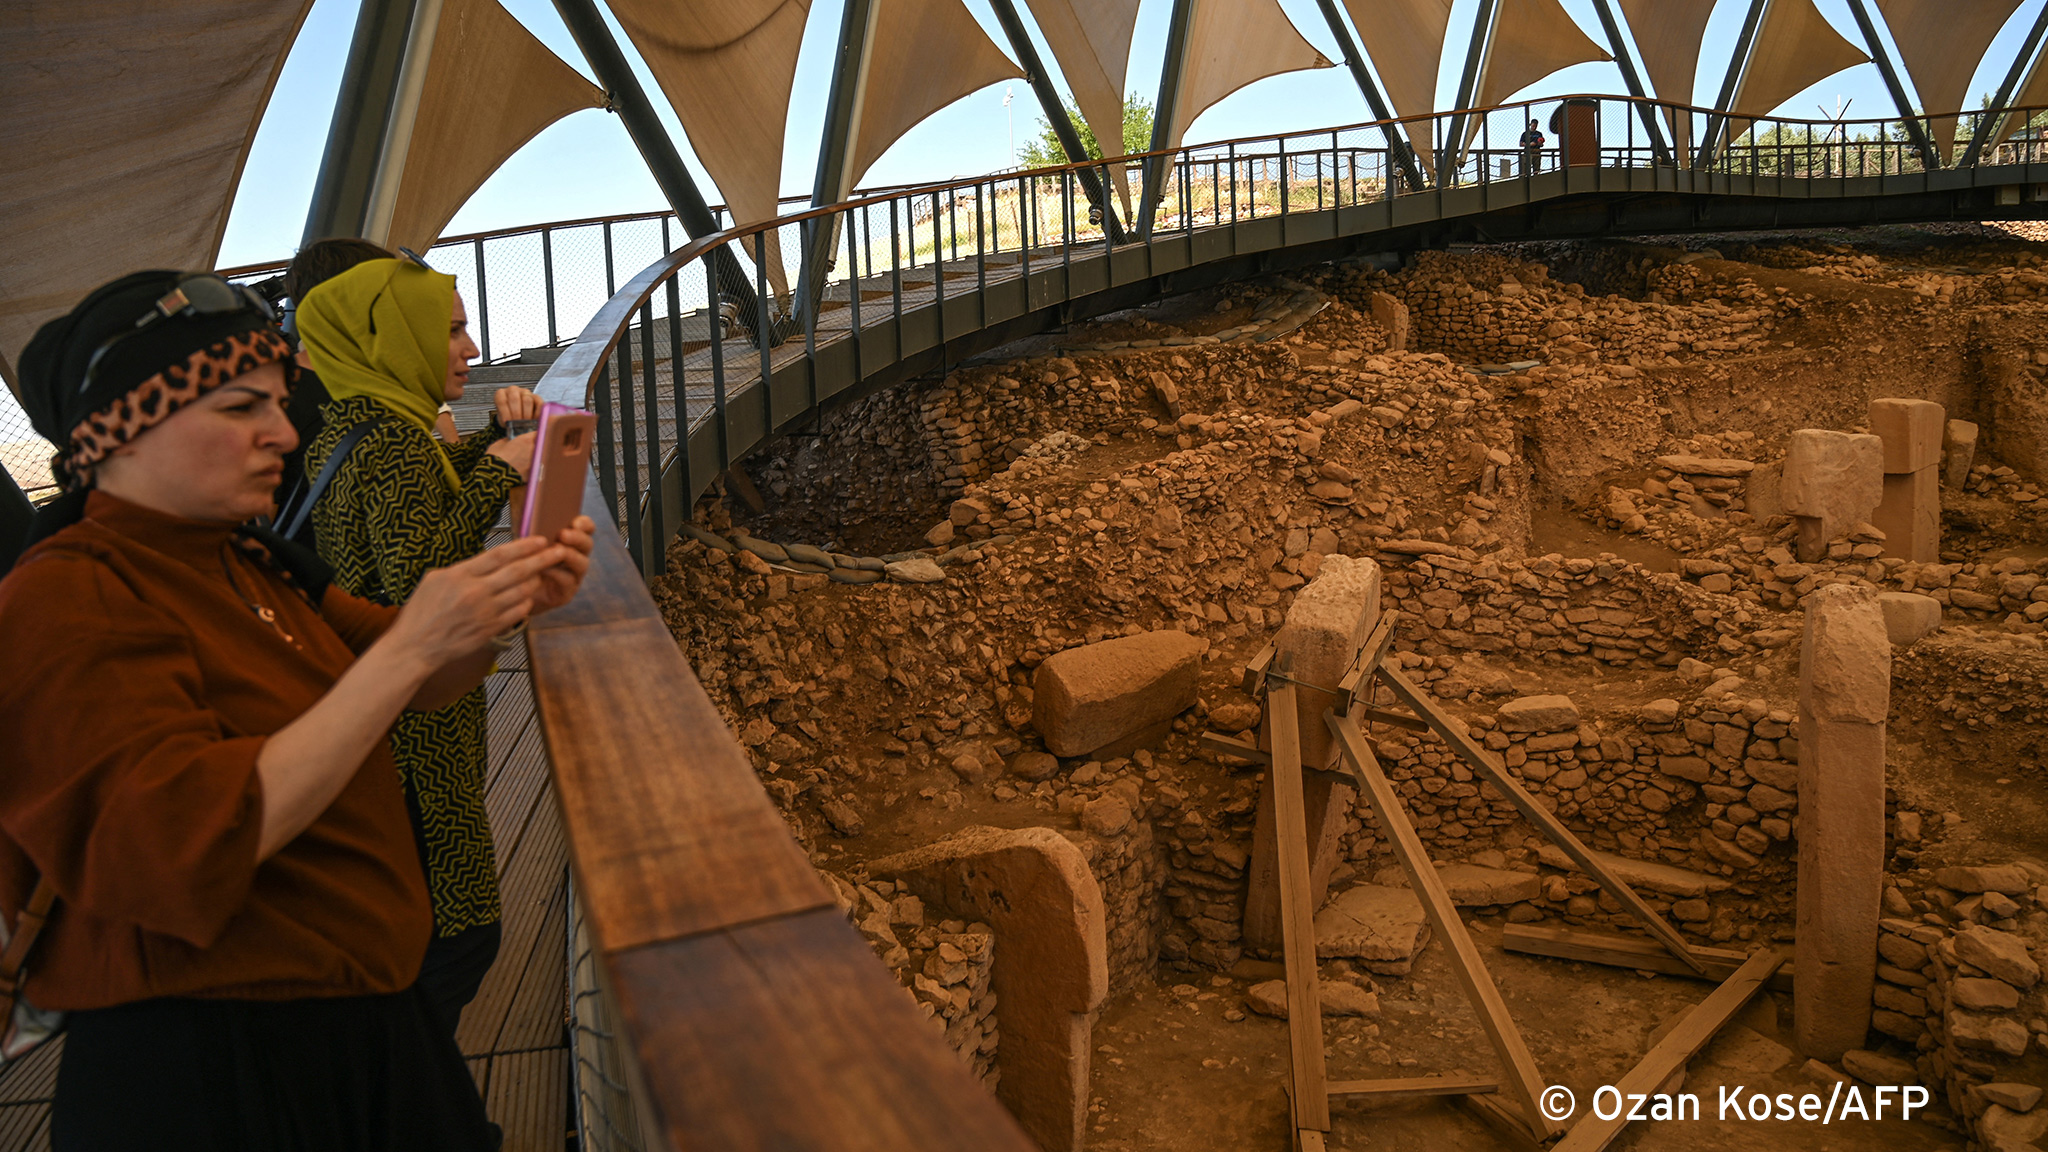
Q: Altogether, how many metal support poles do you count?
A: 11